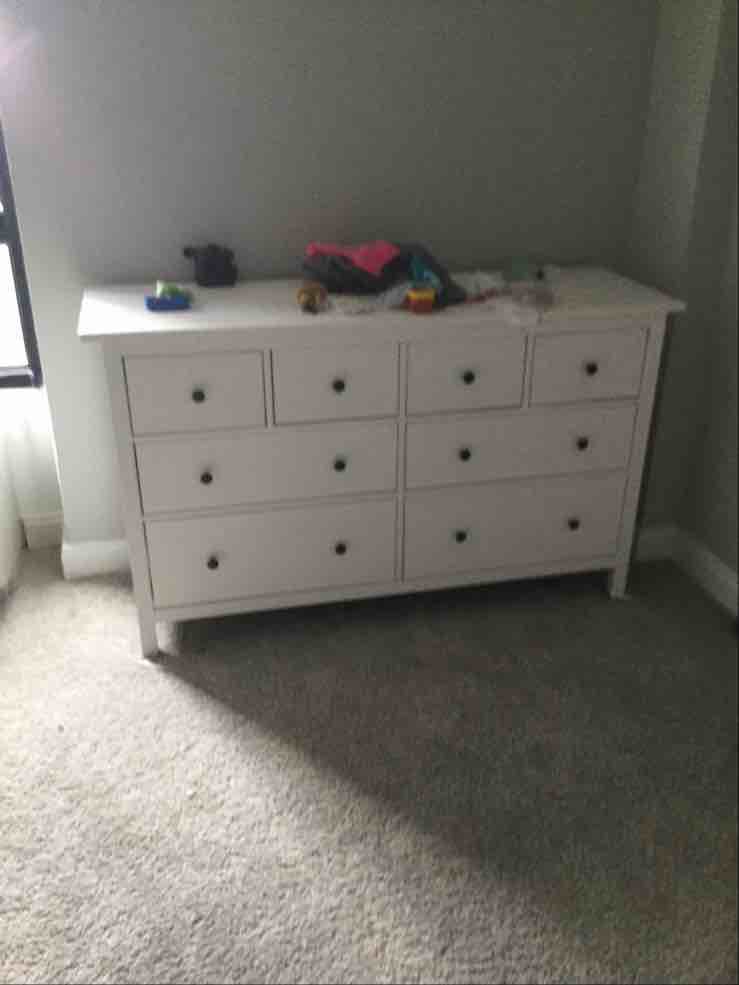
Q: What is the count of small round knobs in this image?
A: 12